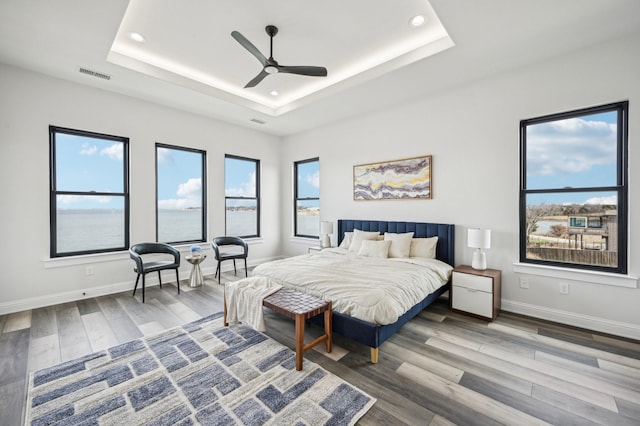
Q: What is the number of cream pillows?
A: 5